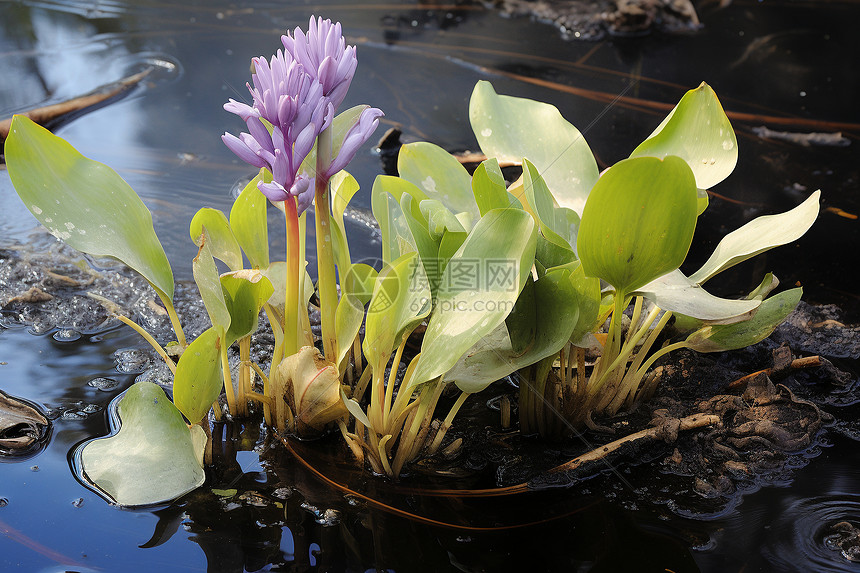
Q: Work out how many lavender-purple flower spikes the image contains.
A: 2